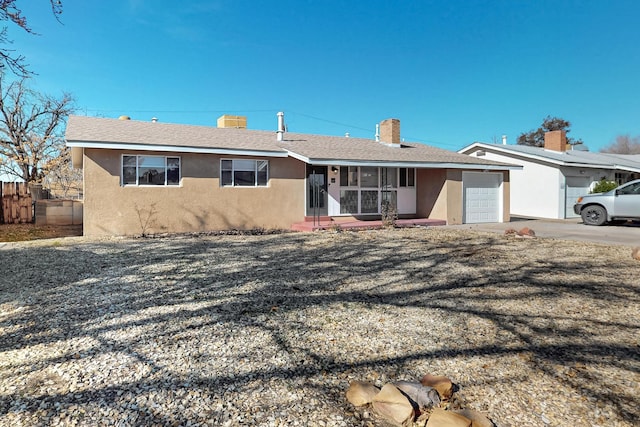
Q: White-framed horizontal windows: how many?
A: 2